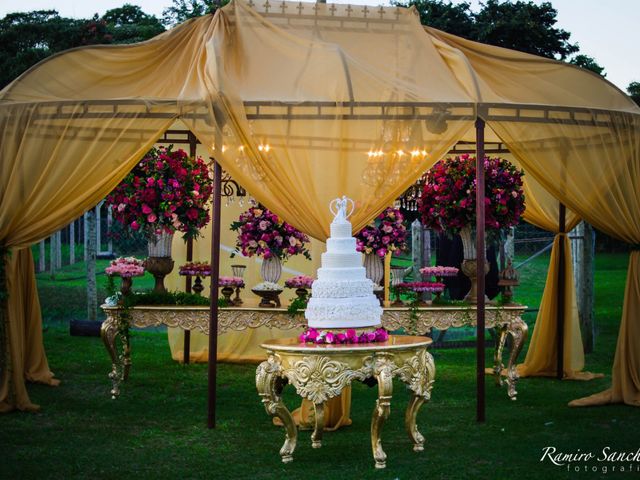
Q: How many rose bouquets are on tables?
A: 4